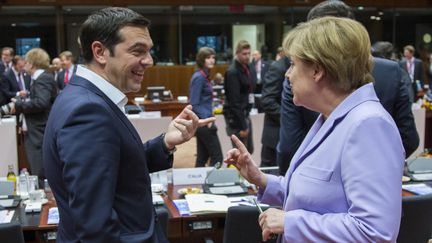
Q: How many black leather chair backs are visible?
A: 4